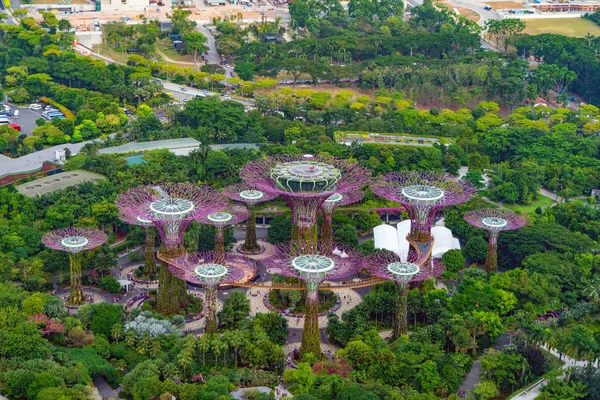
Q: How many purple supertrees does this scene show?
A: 12